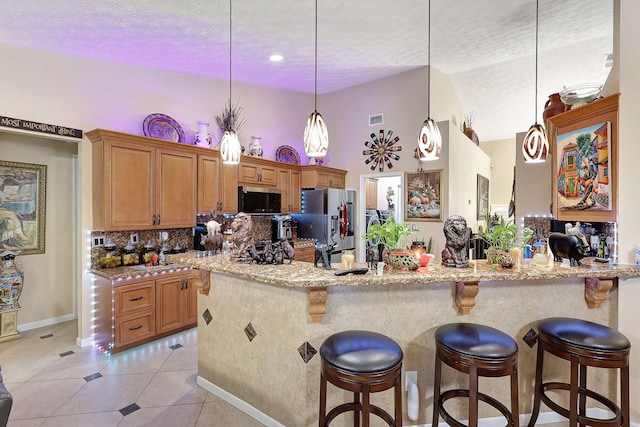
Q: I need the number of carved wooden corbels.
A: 4